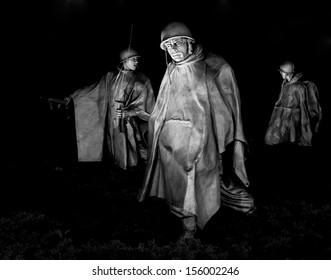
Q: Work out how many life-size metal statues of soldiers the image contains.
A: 3